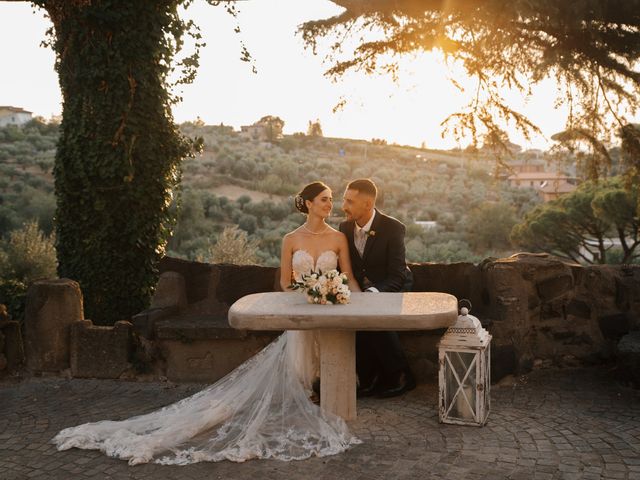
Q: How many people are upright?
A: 2